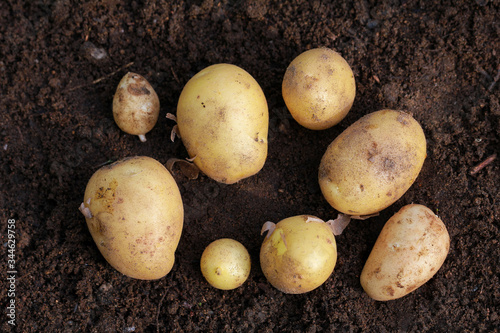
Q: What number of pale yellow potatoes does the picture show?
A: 8